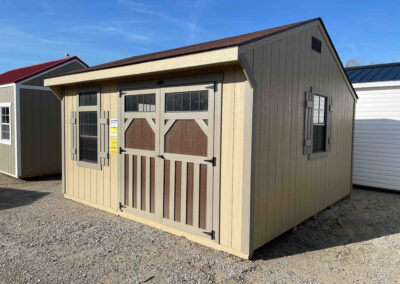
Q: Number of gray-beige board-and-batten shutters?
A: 4